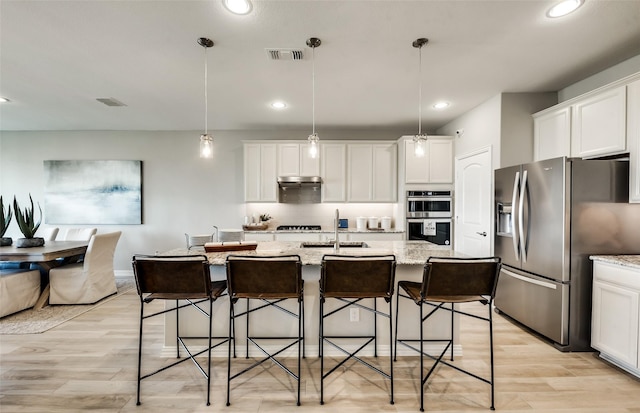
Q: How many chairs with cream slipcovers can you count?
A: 4